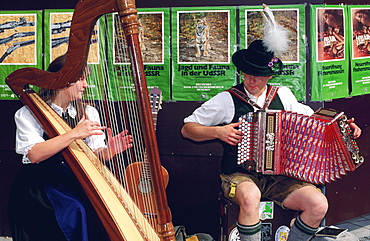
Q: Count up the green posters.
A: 7